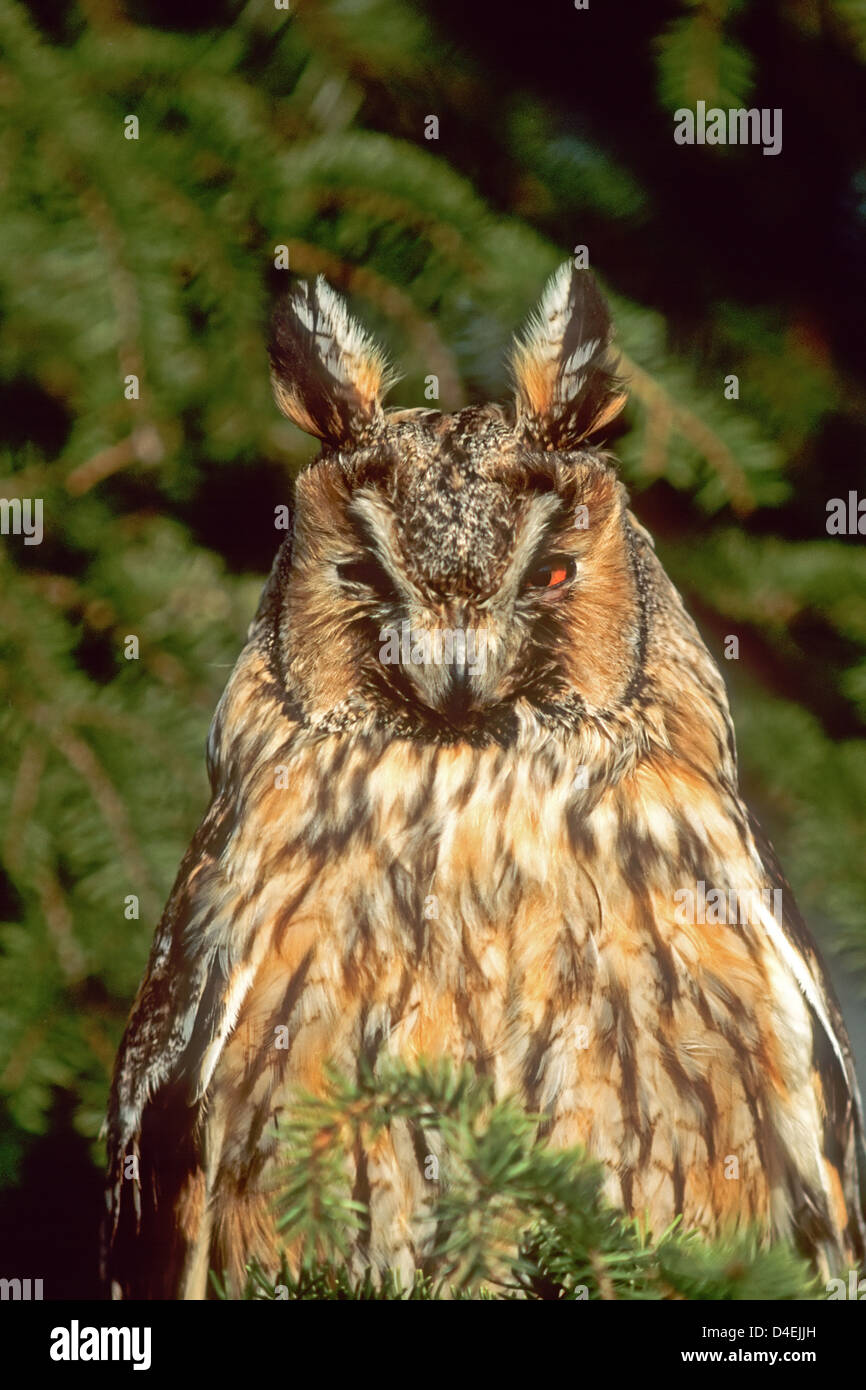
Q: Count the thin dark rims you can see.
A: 2